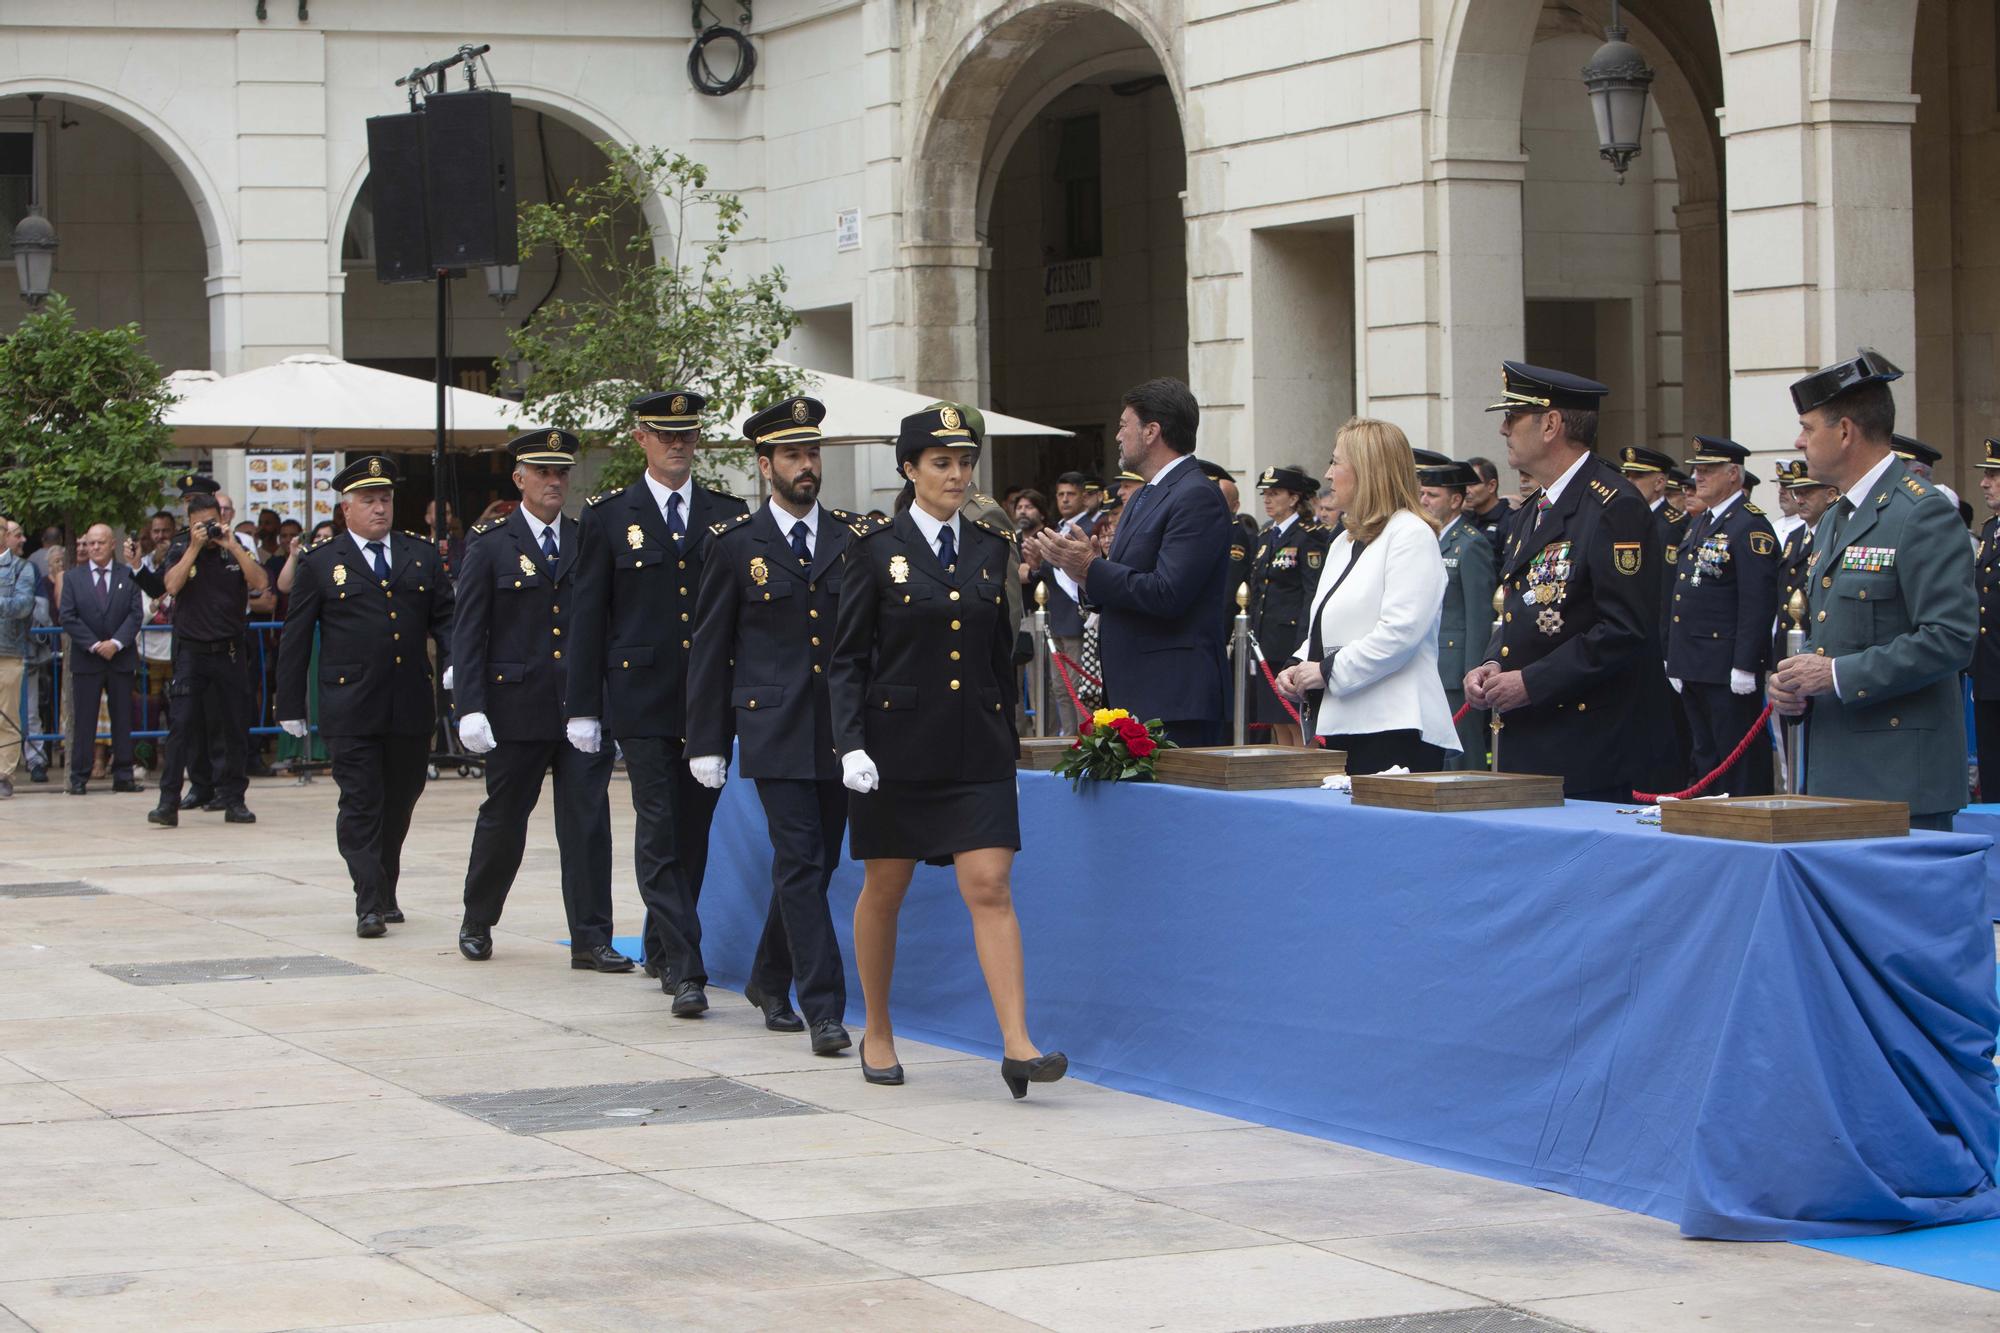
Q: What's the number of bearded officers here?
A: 1